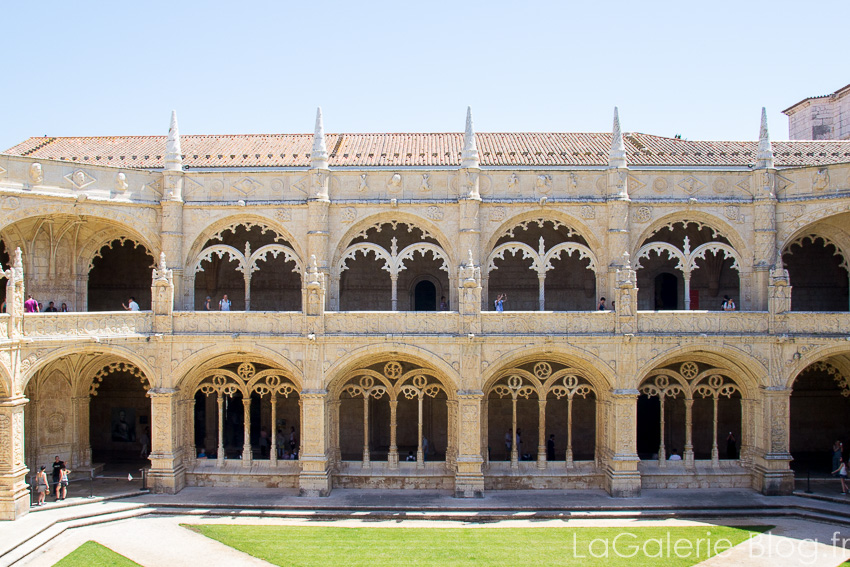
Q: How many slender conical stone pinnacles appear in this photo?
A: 5